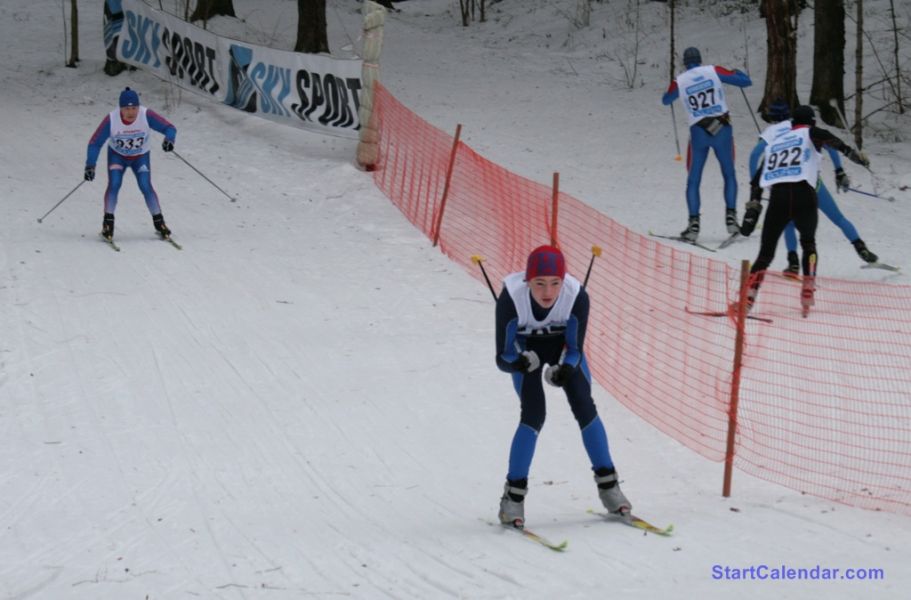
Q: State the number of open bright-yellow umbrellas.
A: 0